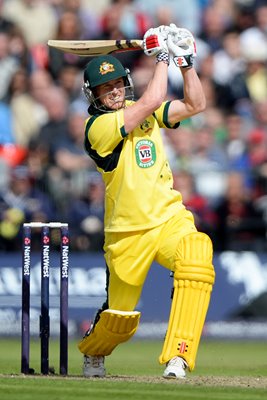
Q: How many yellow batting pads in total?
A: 2